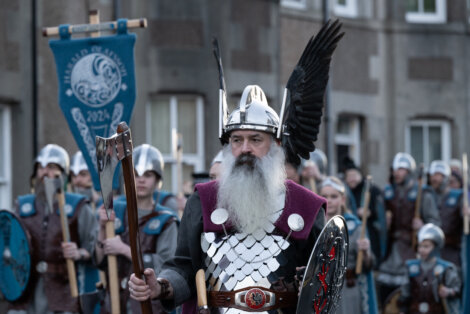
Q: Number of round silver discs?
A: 2